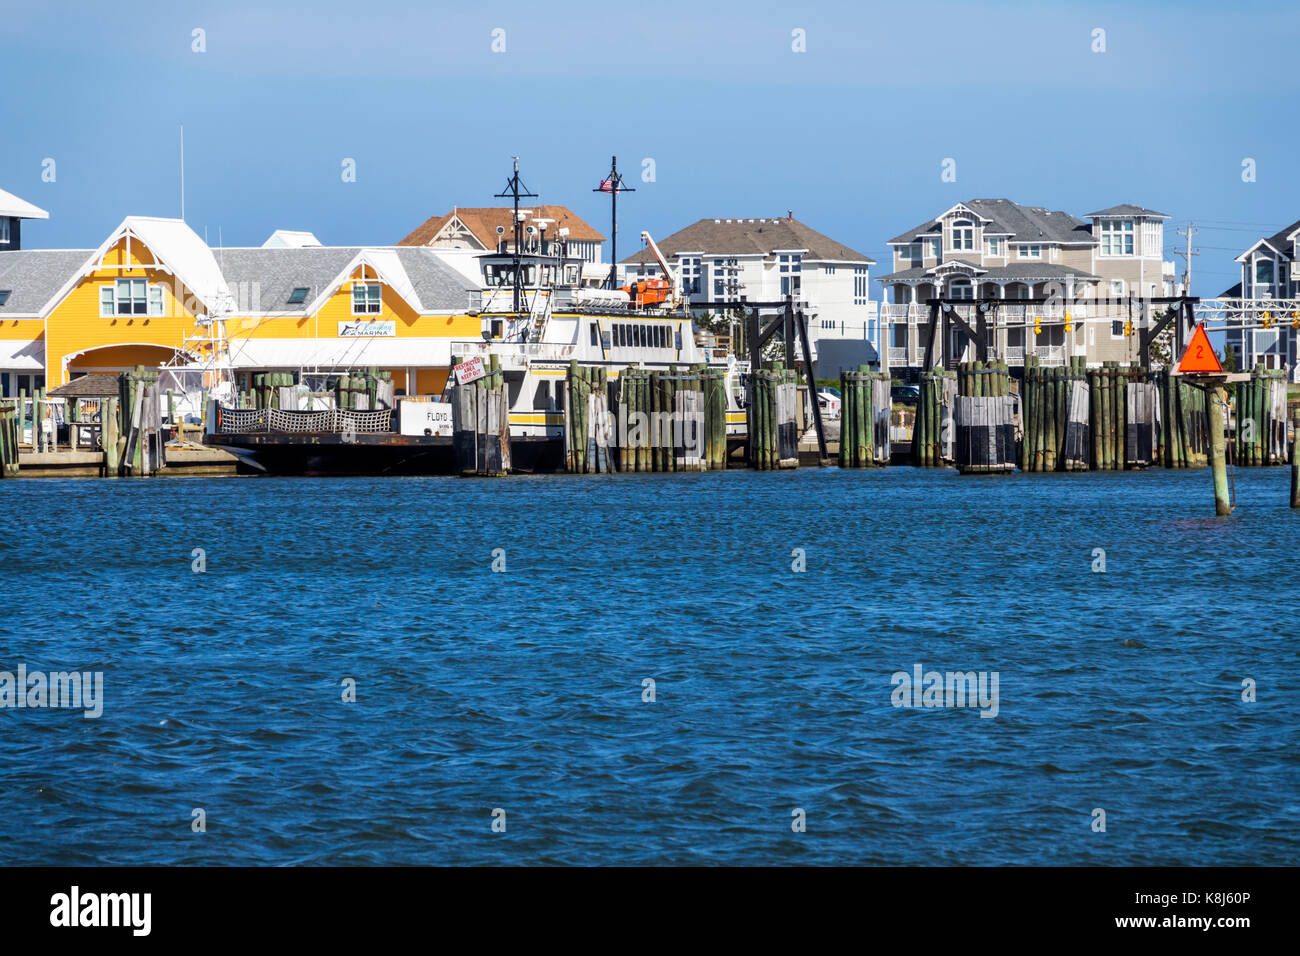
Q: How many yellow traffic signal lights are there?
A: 5